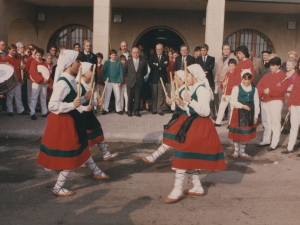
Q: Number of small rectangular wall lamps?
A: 4